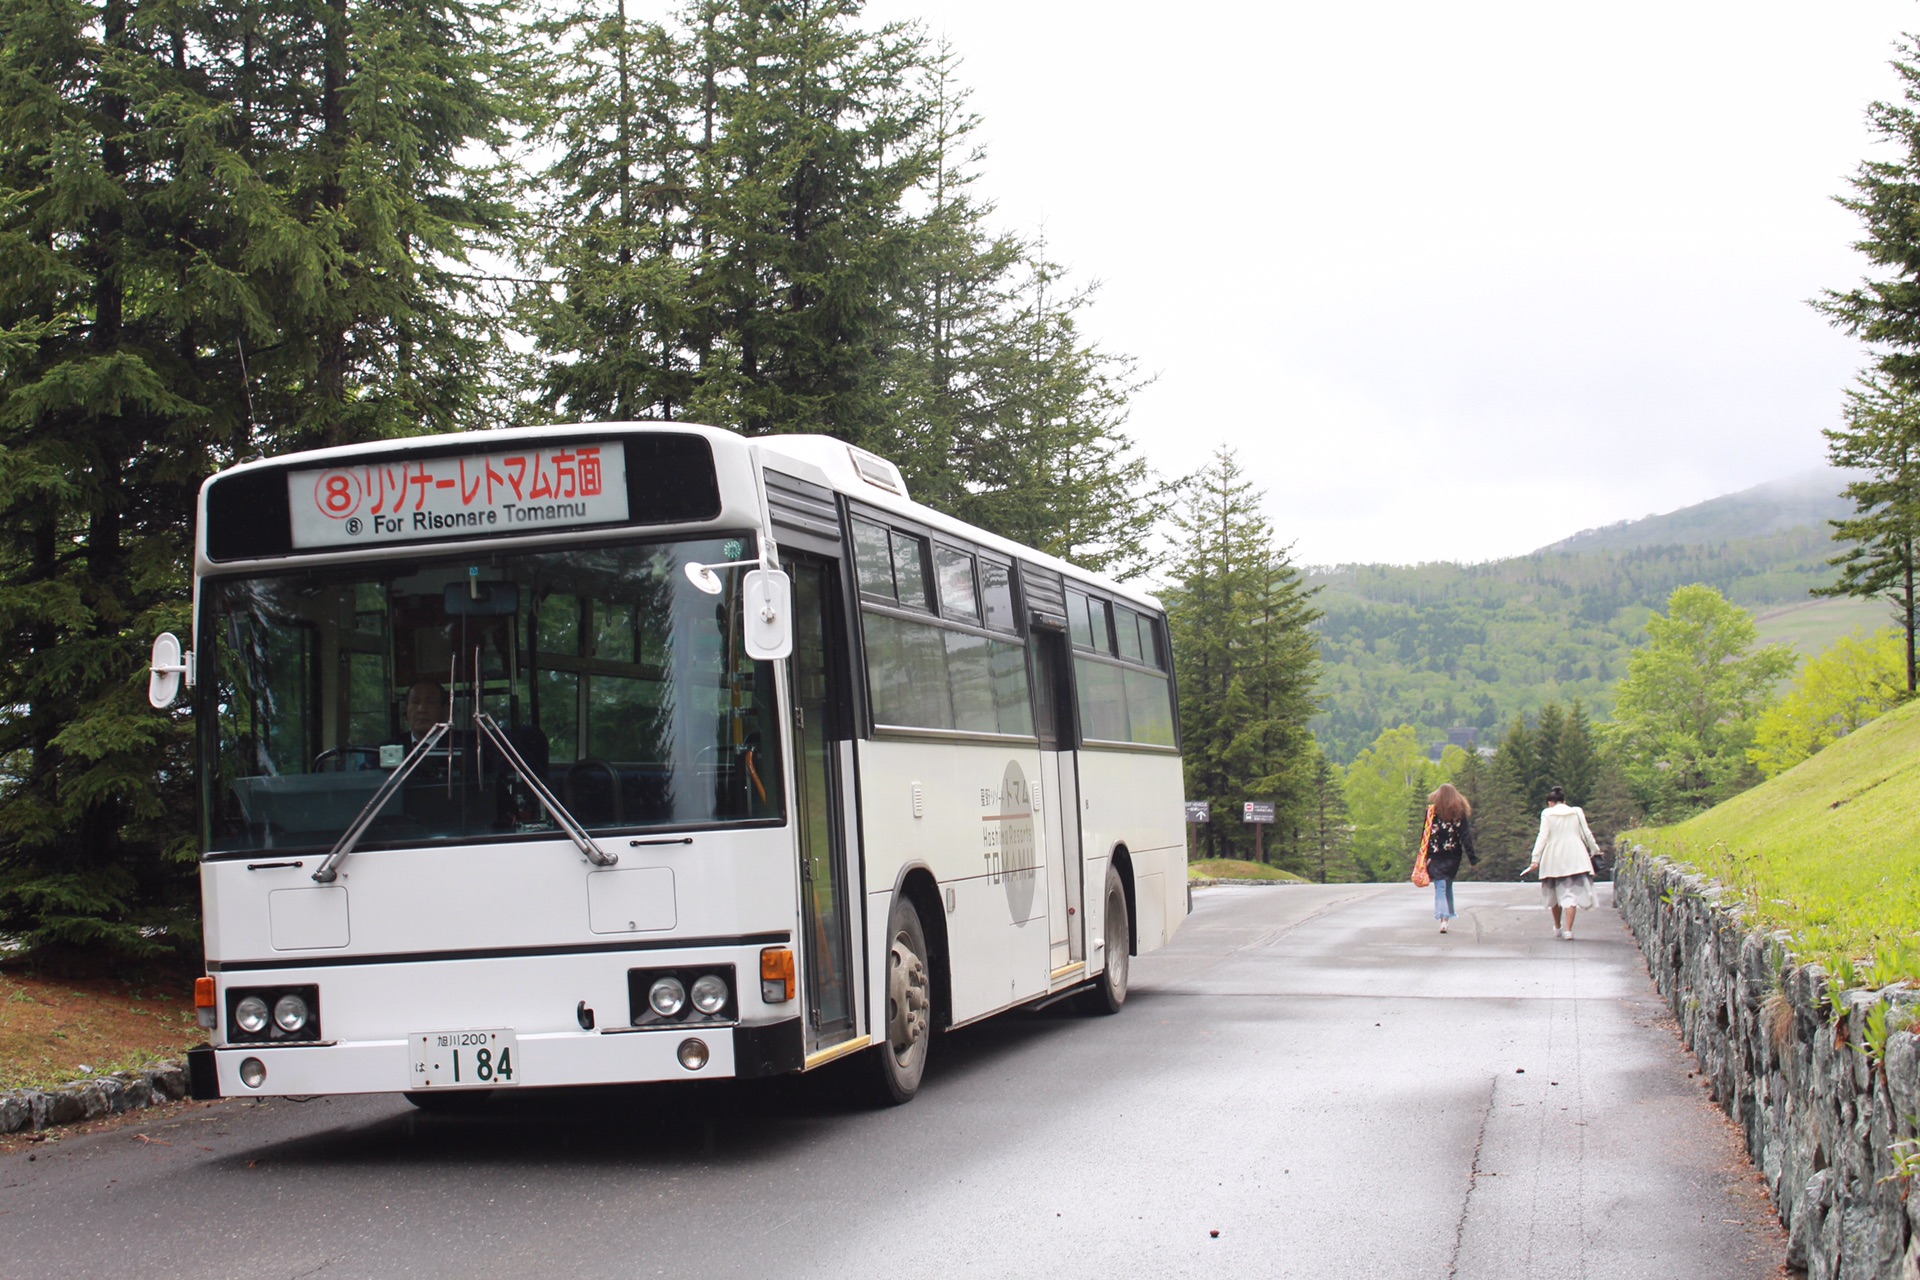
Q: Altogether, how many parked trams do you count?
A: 0